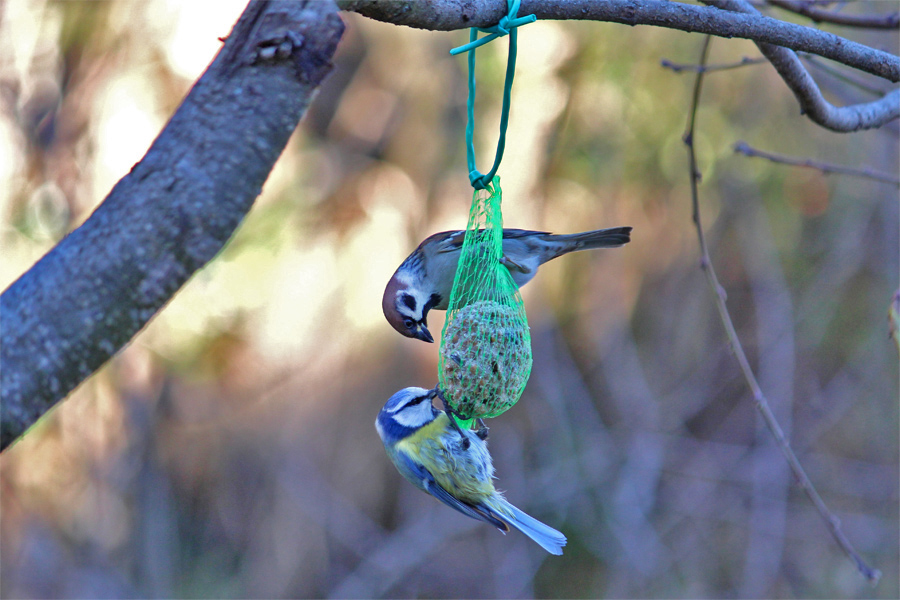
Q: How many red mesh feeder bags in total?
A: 0